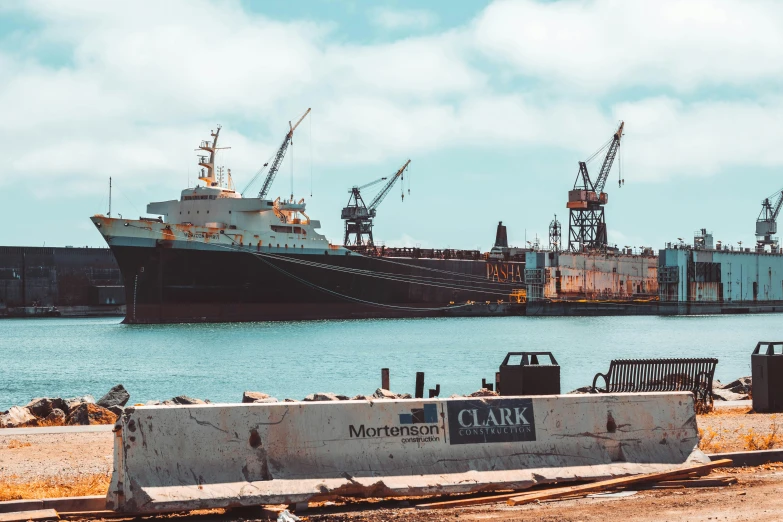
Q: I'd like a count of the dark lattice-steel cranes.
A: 4